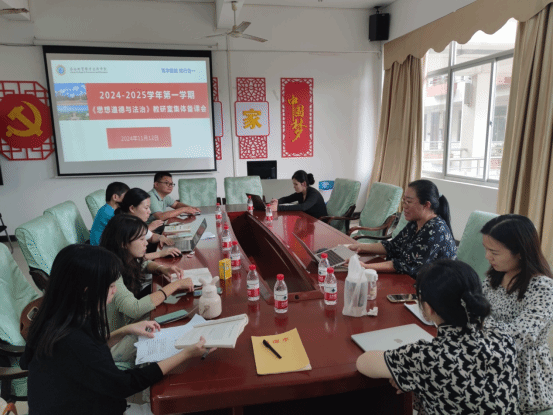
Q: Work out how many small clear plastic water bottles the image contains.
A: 9